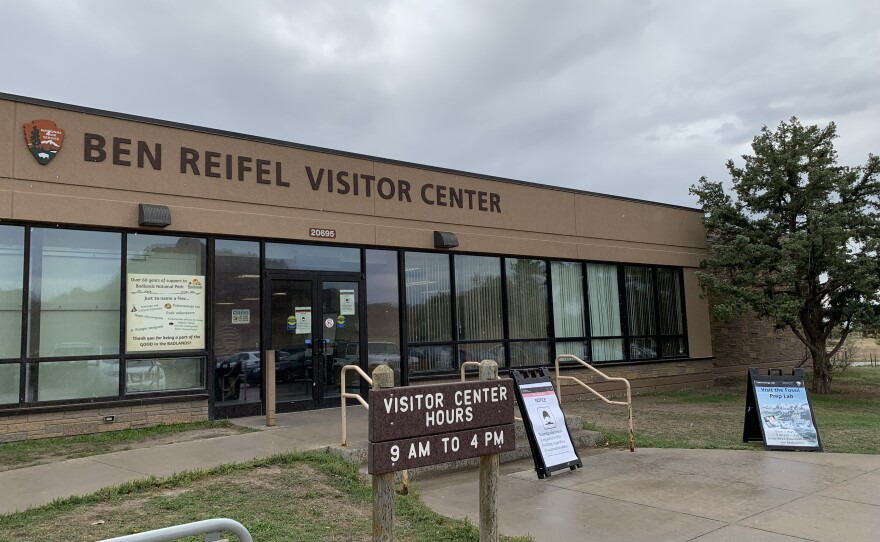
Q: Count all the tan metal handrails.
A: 3